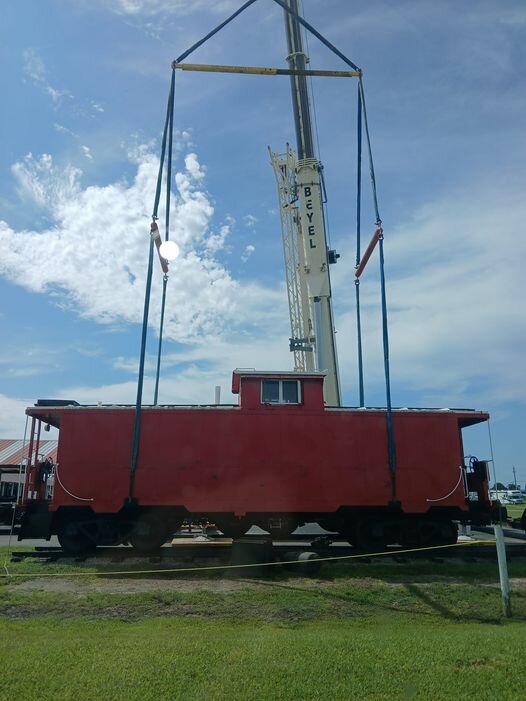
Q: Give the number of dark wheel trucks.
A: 2